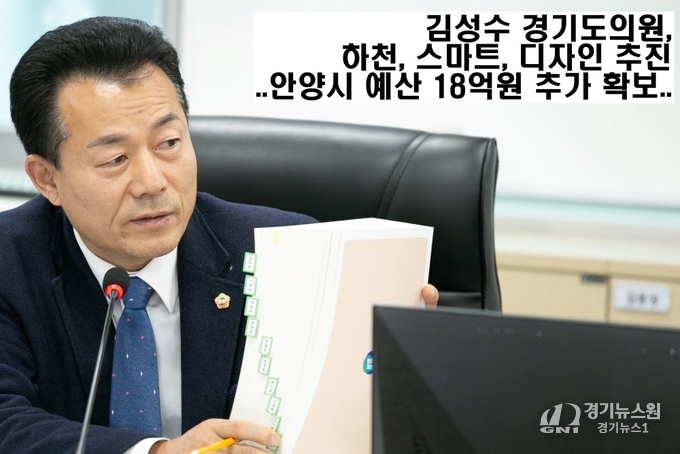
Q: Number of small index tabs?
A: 10